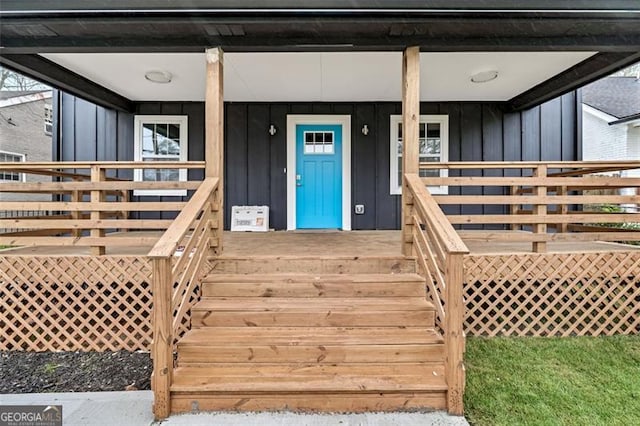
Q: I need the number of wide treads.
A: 4